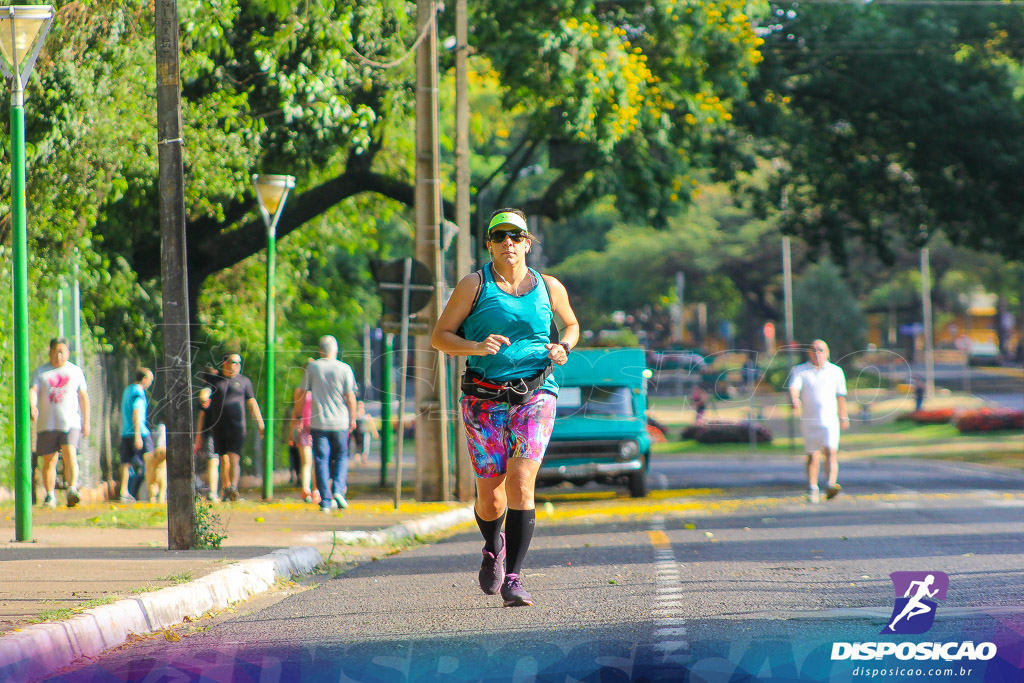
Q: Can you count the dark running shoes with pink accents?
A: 2